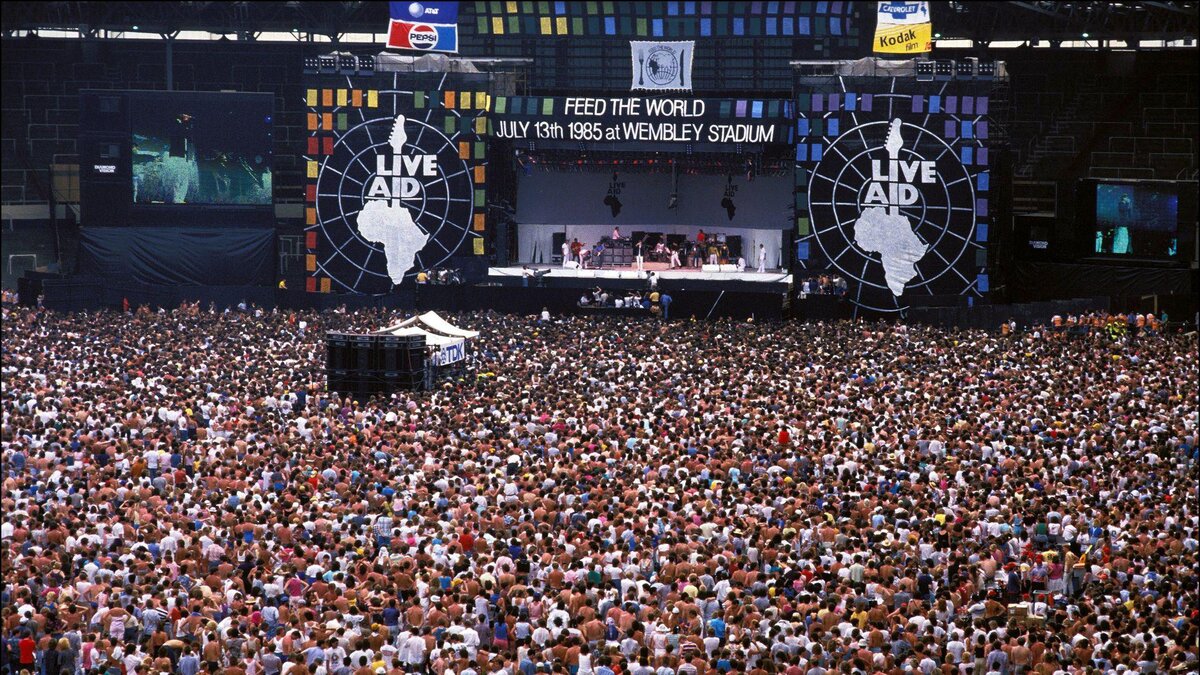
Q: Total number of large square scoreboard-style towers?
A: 2